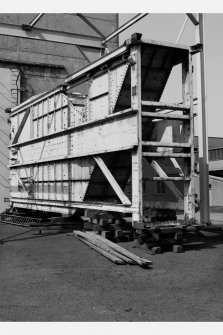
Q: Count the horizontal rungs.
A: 5